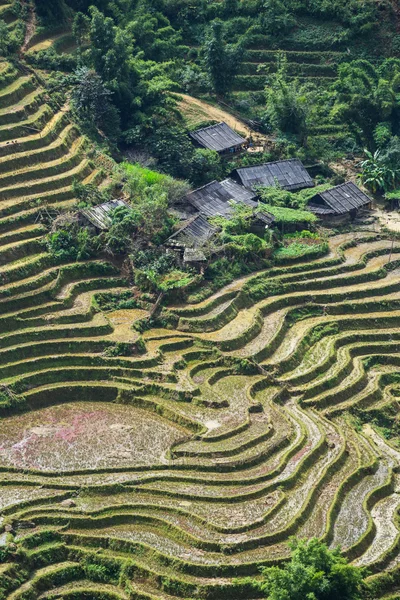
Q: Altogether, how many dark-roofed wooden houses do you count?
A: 6